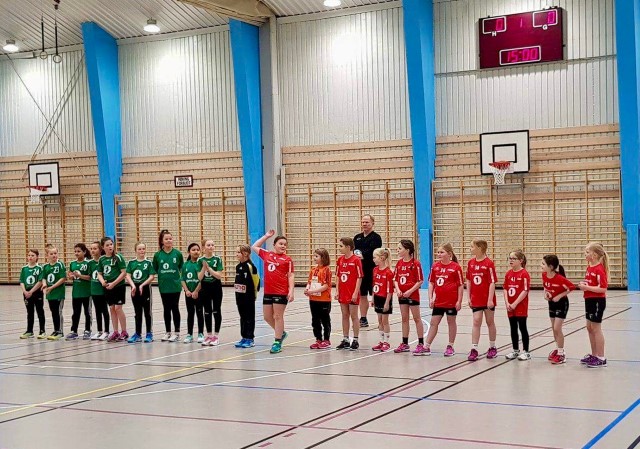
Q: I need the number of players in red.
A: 9